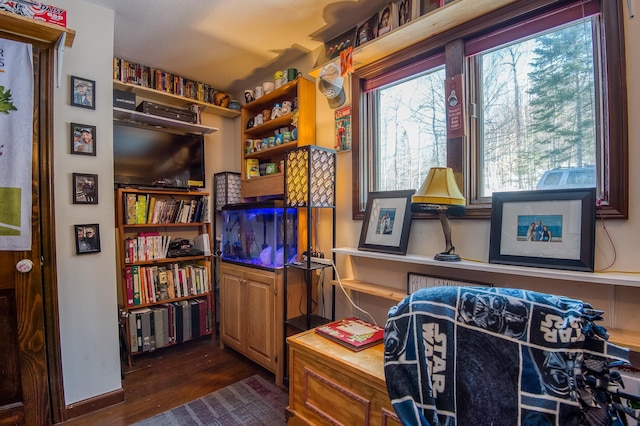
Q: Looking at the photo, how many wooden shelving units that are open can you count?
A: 2